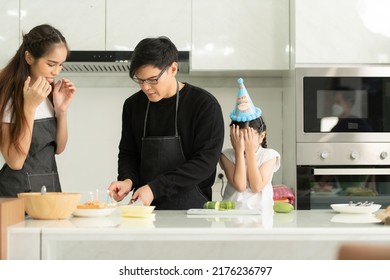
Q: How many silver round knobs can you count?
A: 3